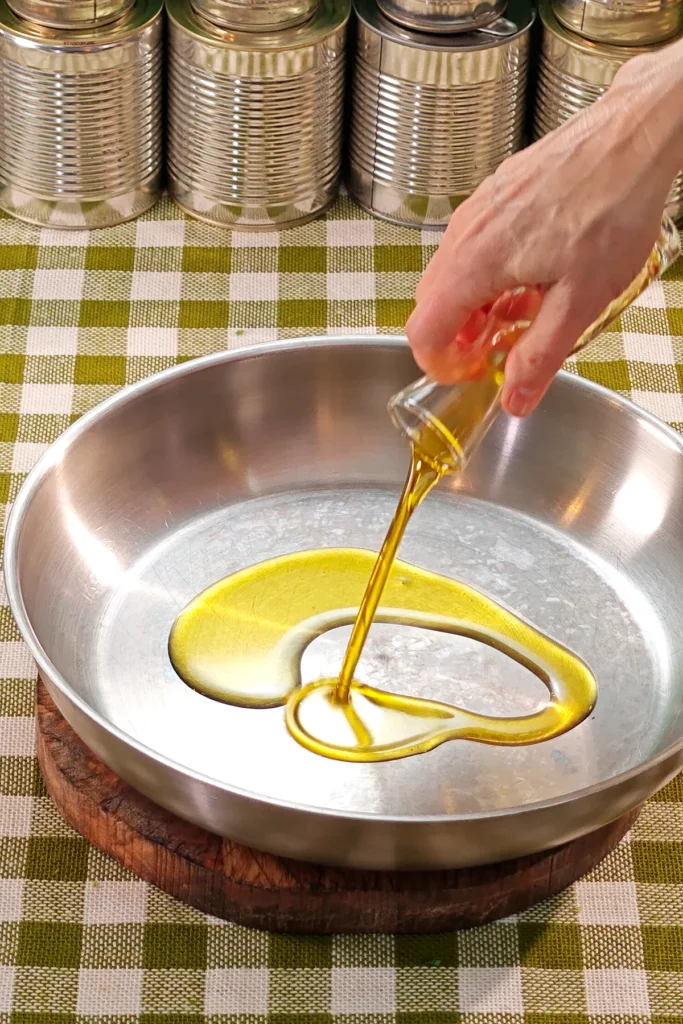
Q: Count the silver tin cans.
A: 8